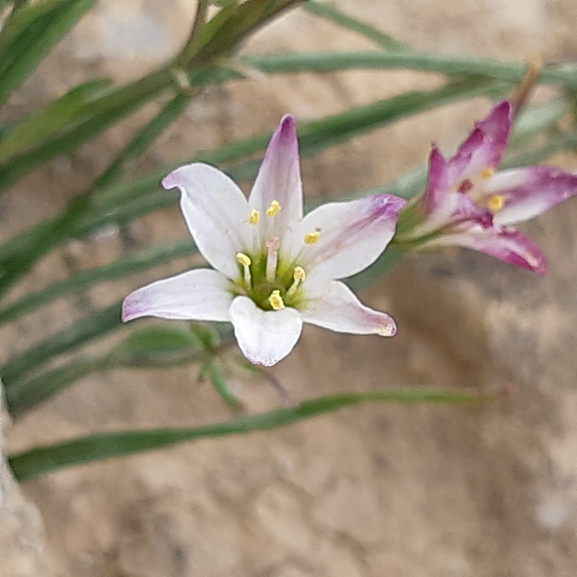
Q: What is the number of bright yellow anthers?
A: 8